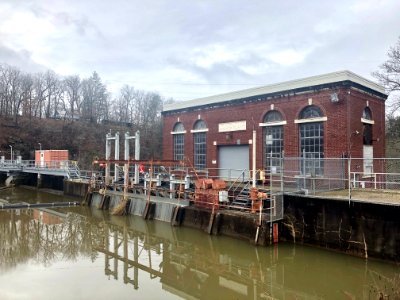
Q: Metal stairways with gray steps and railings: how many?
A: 2